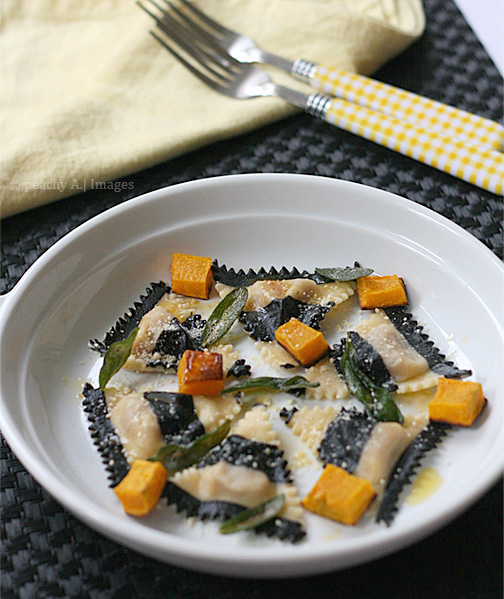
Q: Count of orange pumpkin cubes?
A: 7